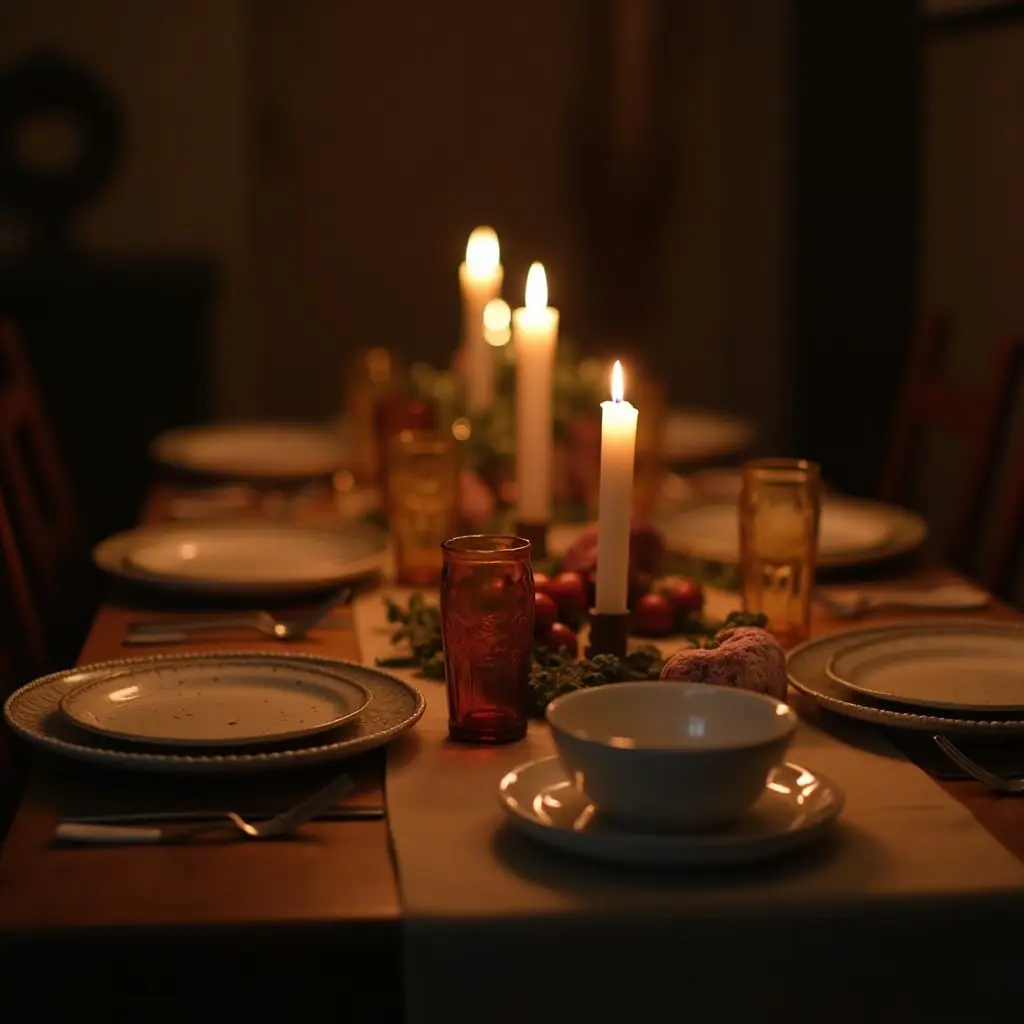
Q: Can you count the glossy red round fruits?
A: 6